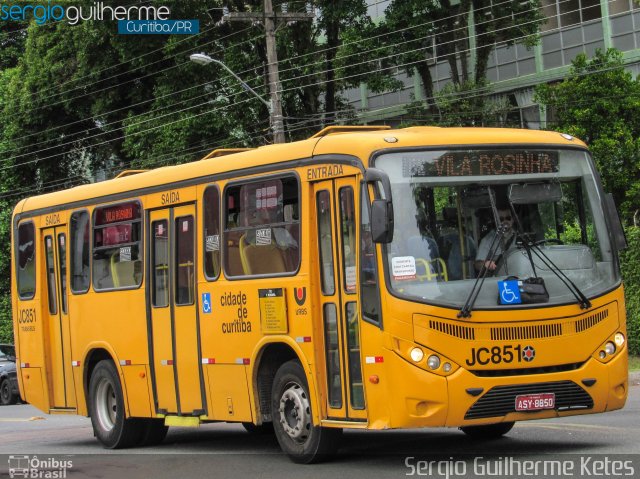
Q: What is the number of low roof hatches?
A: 3